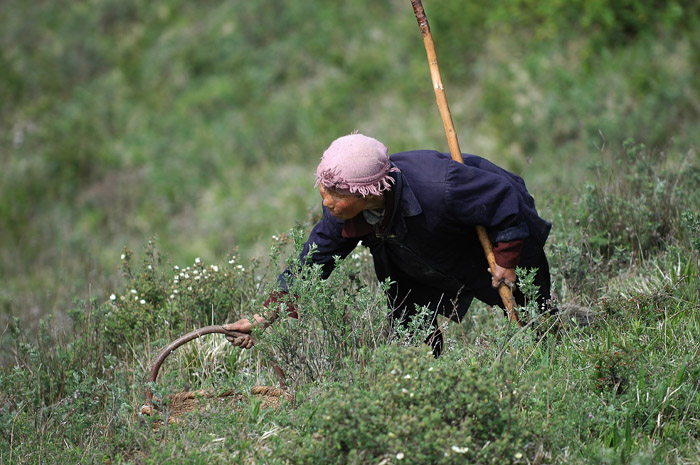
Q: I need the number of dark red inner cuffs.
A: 2